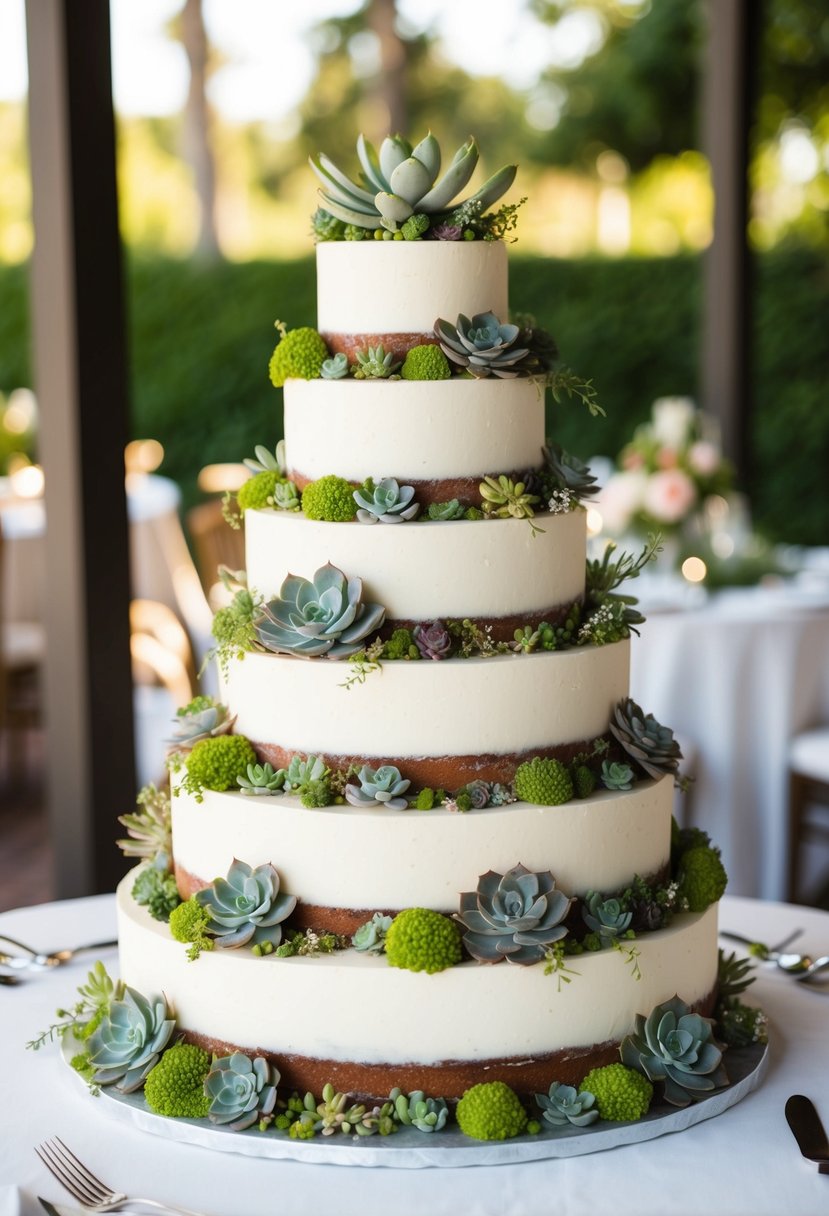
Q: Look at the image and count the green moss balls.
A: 12